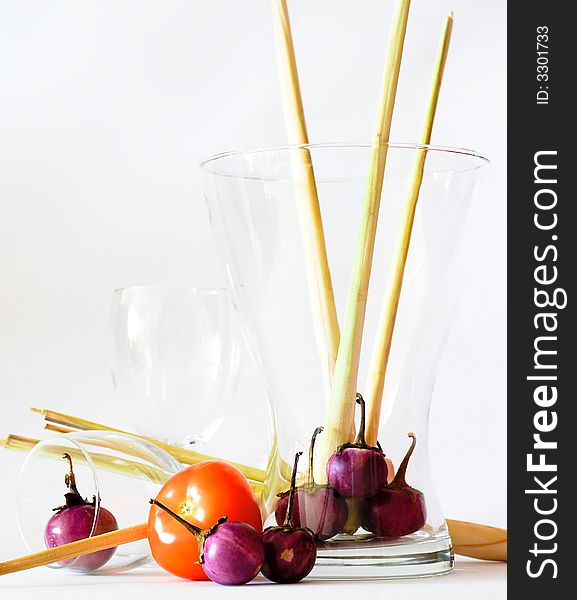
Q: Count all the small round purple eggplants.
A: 6